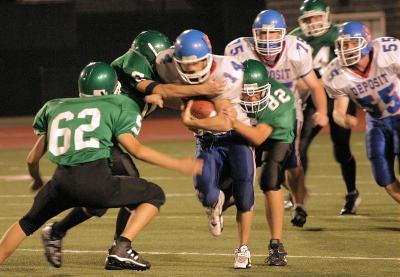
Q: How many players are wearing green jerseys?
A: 4